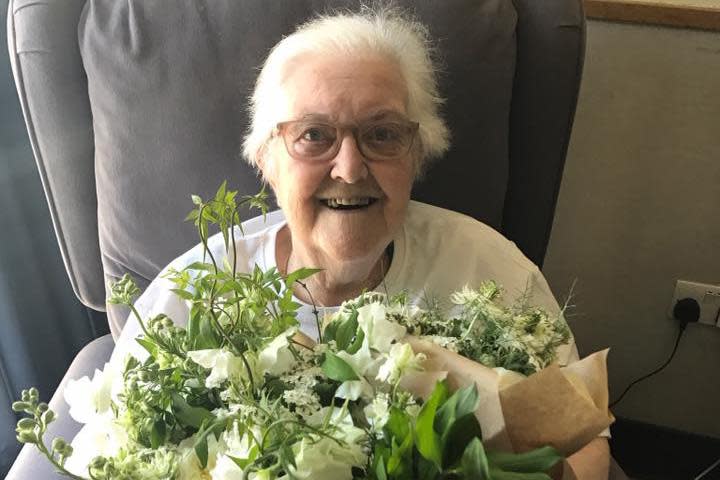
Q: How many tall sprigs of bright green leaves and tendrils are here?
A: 2